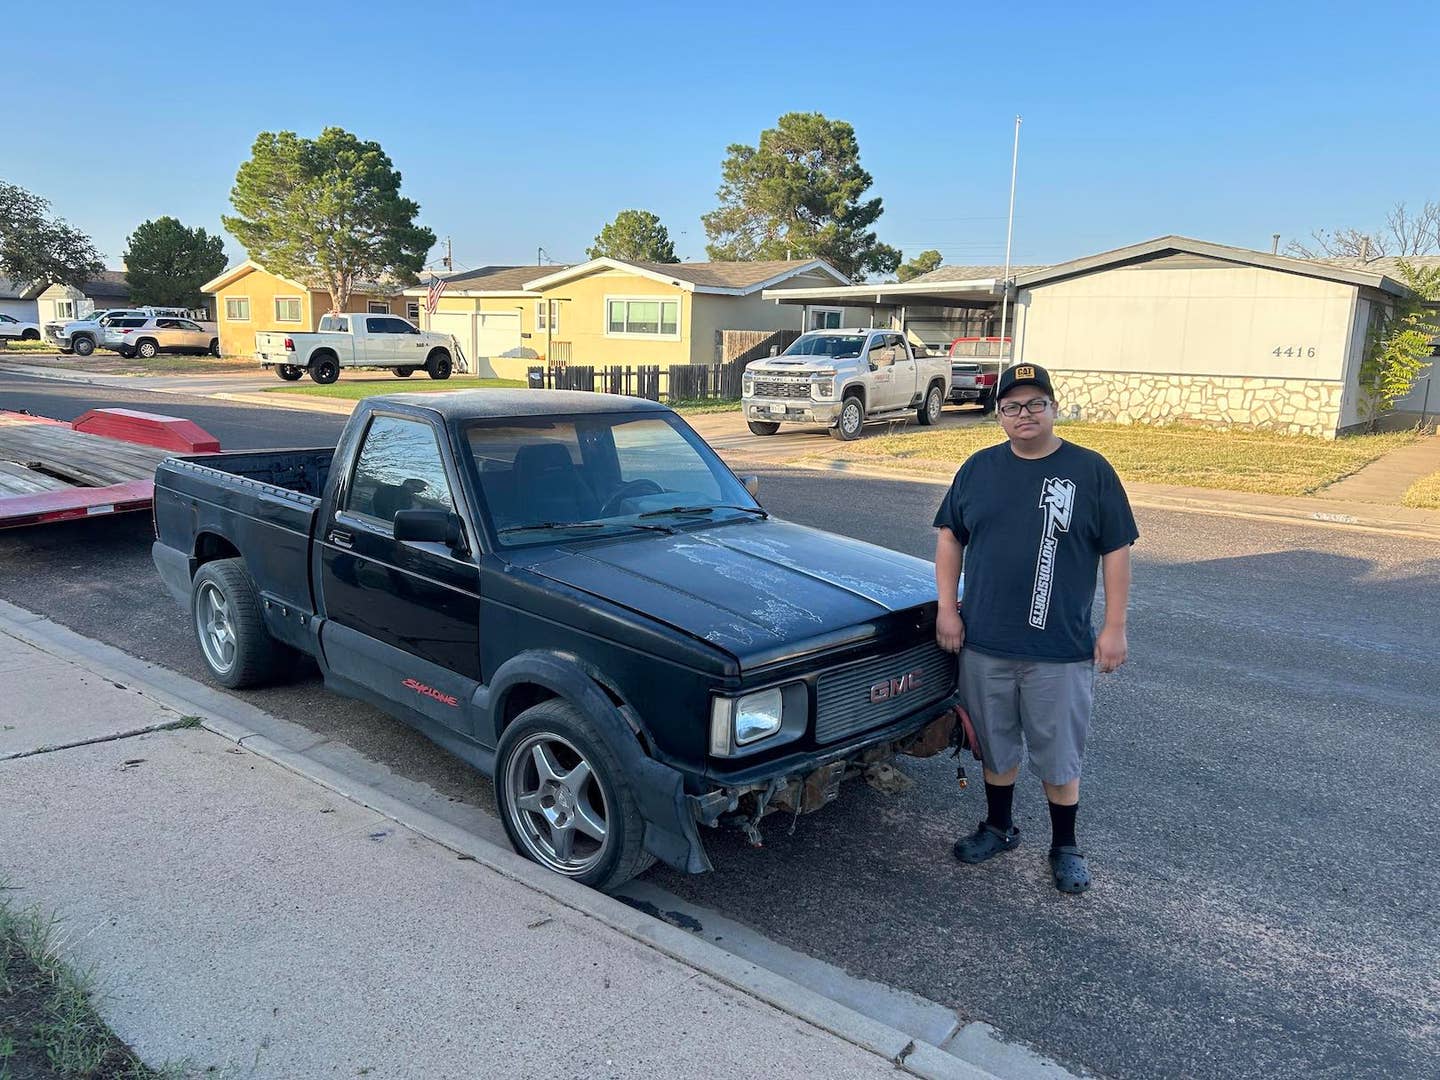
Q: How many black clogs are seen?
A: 2